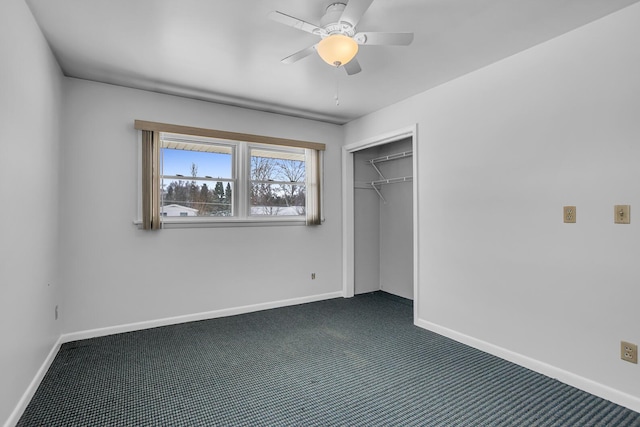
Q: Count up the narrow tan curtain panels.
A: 2